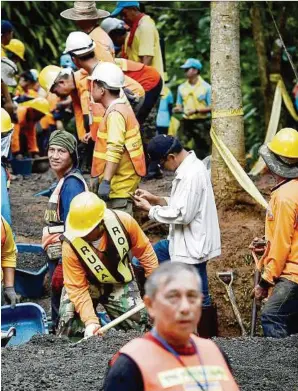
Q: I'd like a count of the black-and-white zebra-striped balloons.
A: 0